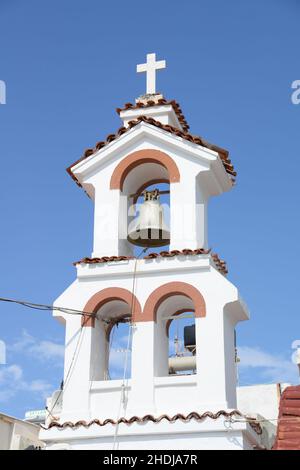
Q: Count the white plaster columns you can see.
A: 5